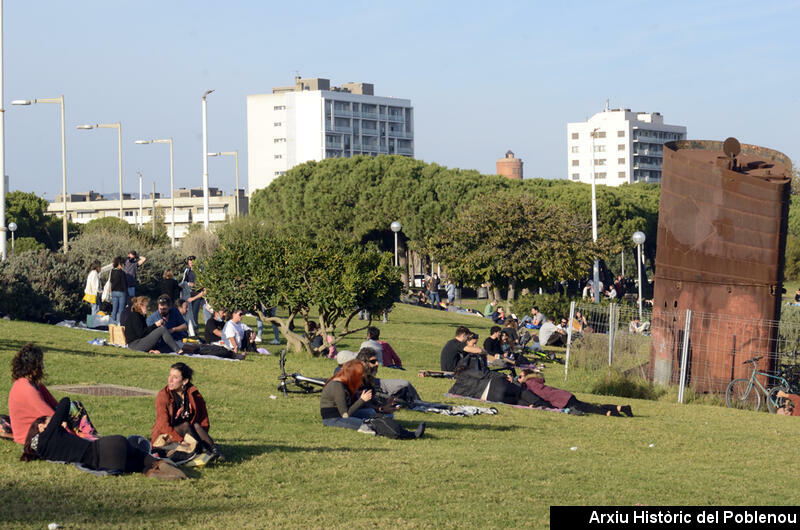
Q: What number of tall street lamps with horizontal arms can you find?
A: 4